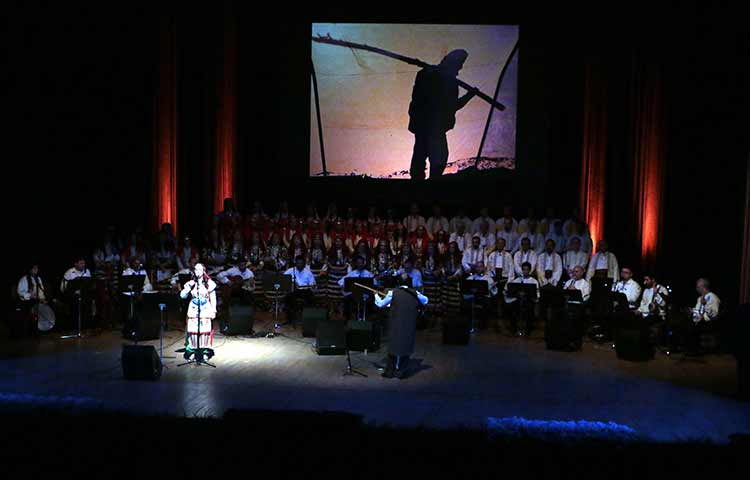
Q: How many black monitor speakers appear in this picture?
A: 9